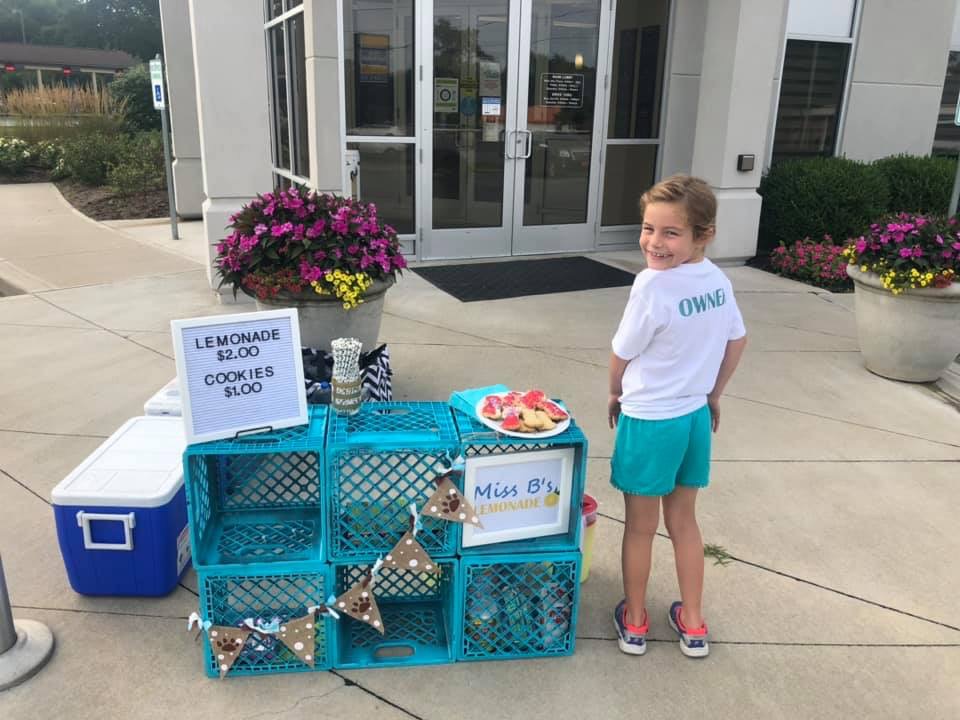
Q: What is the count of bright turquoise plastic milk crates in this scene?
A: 6